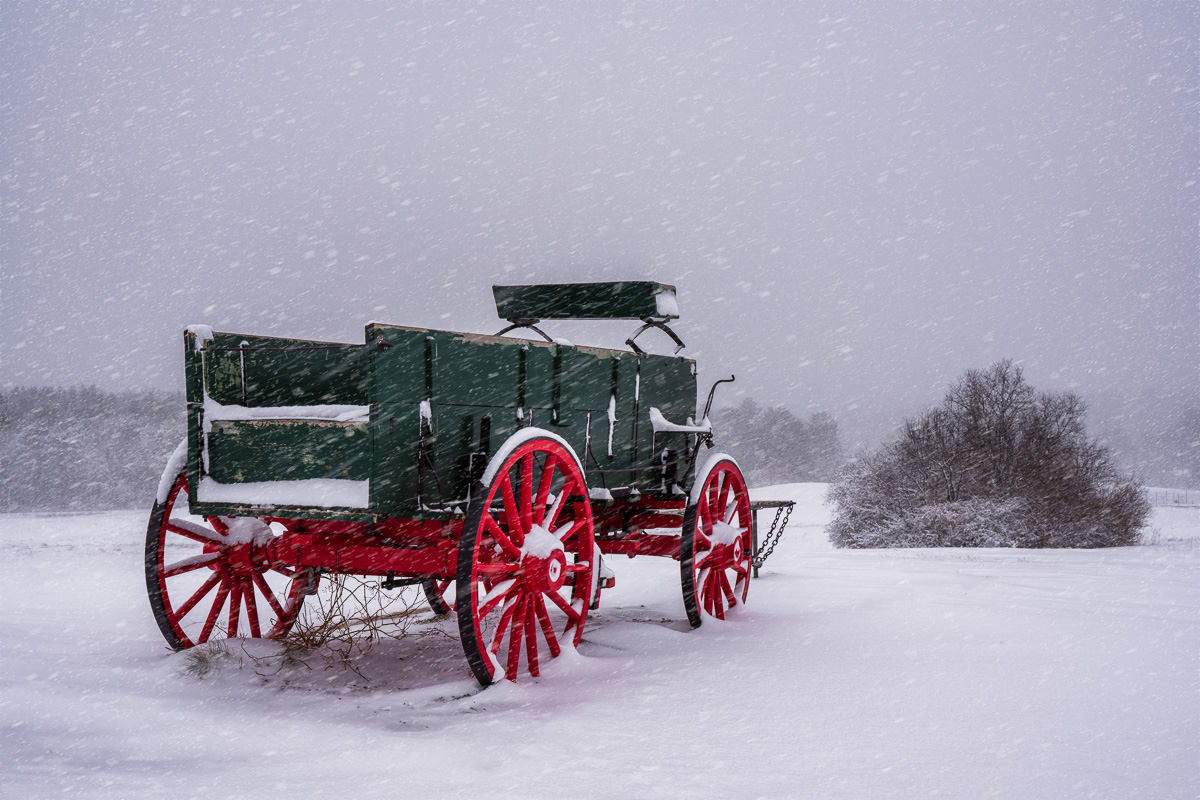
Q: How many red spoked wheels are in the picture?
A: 4